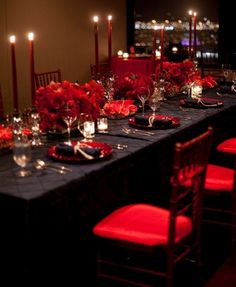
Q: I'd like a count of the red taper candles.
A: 8